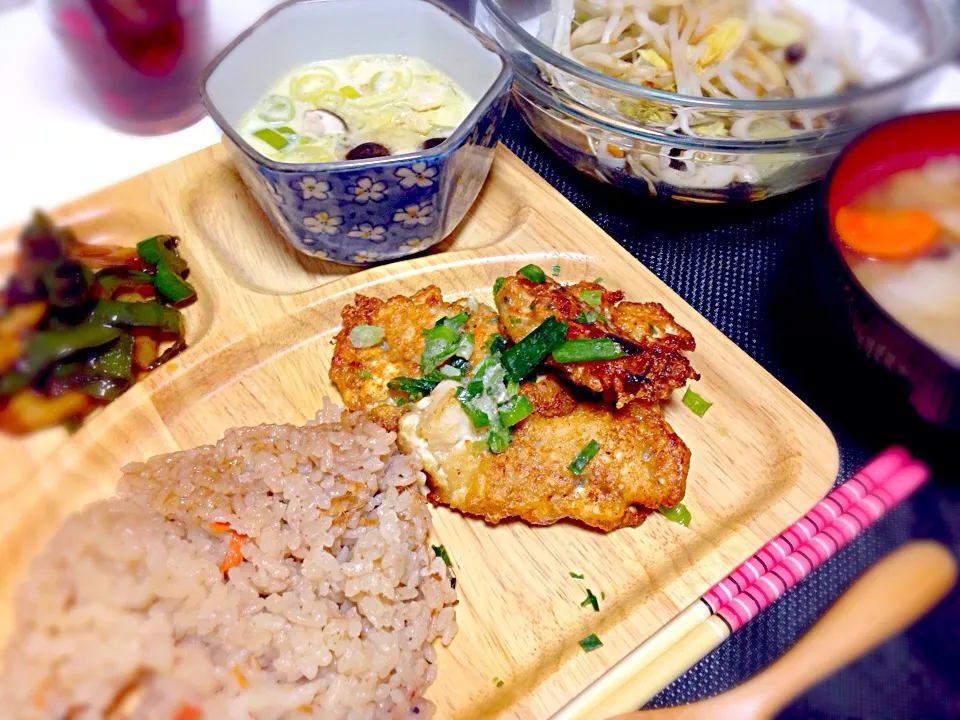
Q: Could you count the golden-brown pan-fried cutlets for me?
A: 3